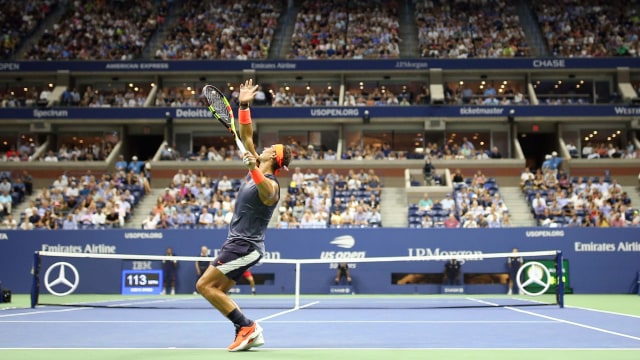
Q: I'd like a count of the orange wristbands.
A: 2